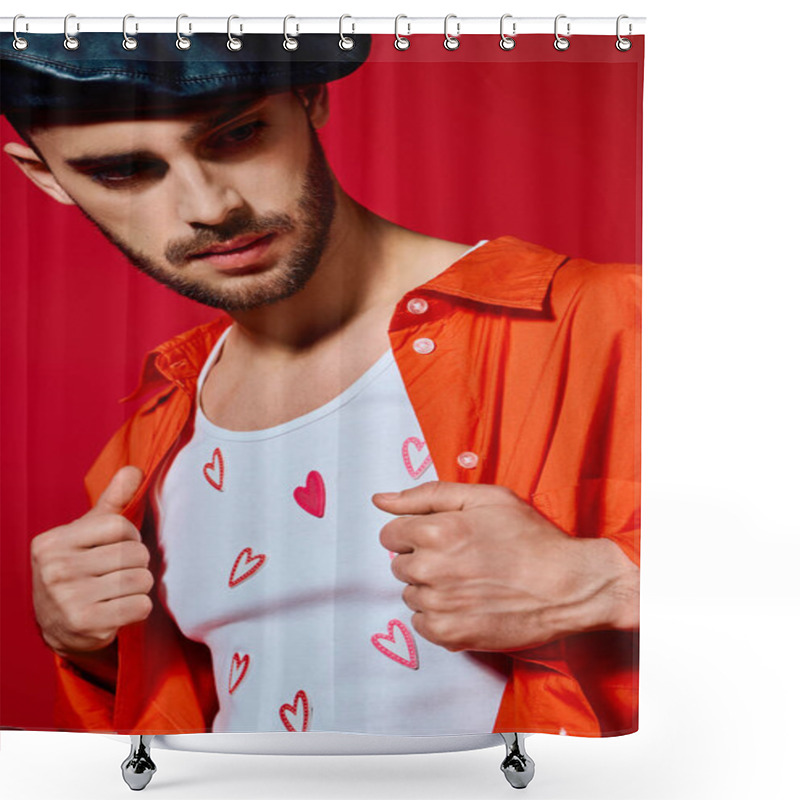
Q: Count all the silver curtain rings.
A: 12